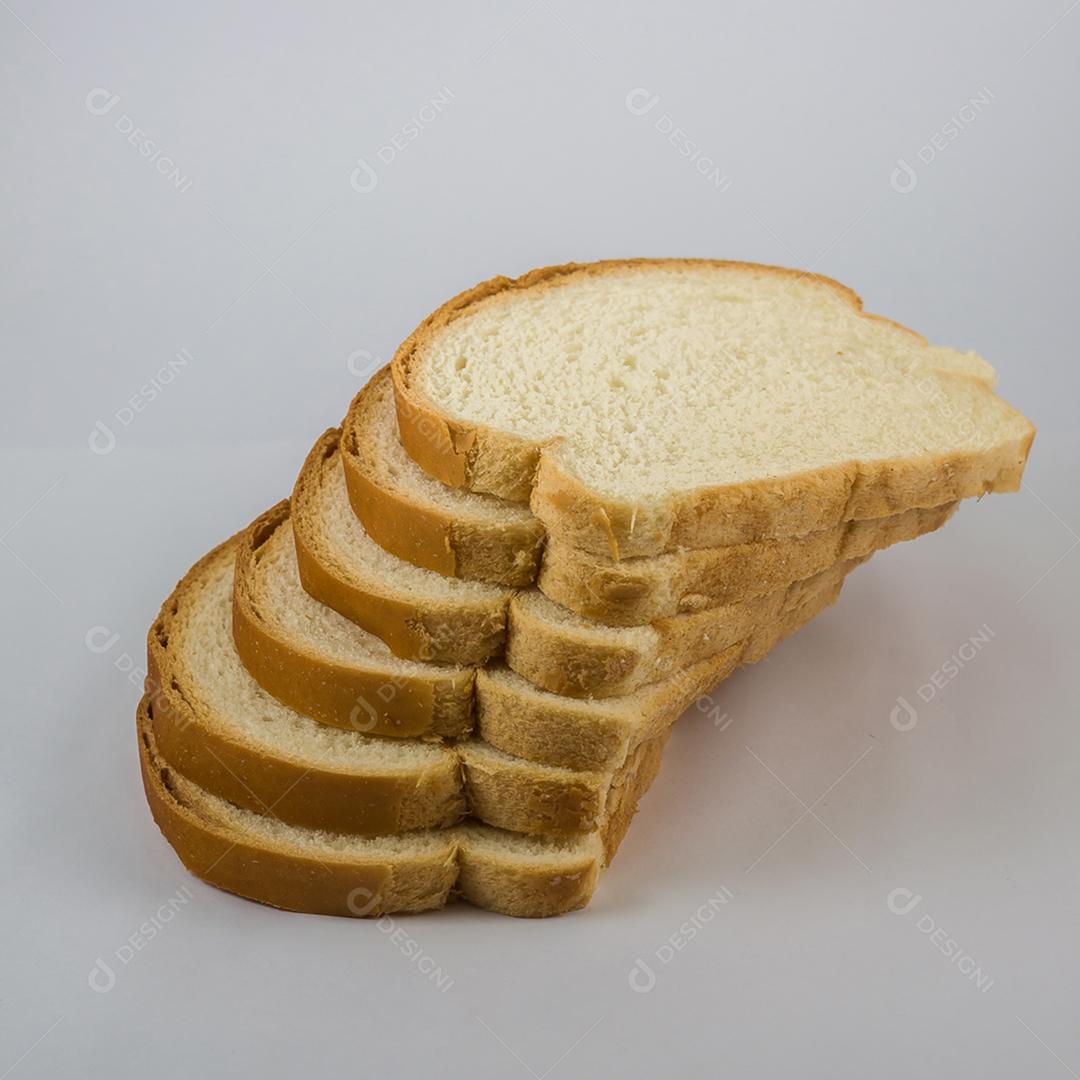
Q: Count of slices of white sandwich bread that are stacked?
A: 6